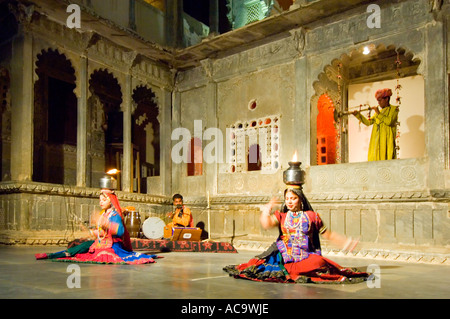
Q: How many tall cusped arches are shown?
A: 3